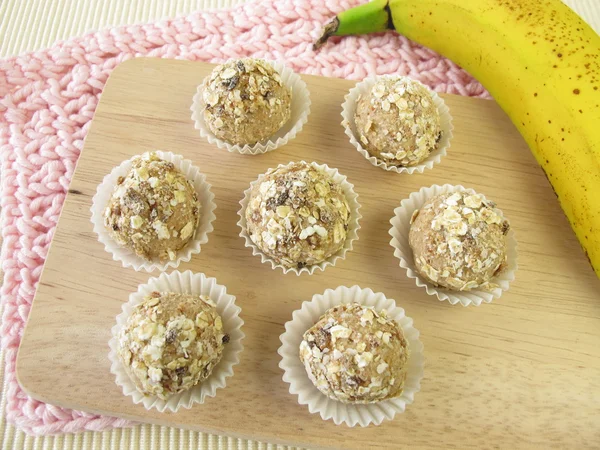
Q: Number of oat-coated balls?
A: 7